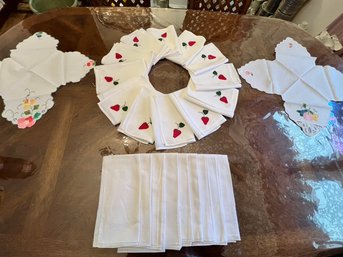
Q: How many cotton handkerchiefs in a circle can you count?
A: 12